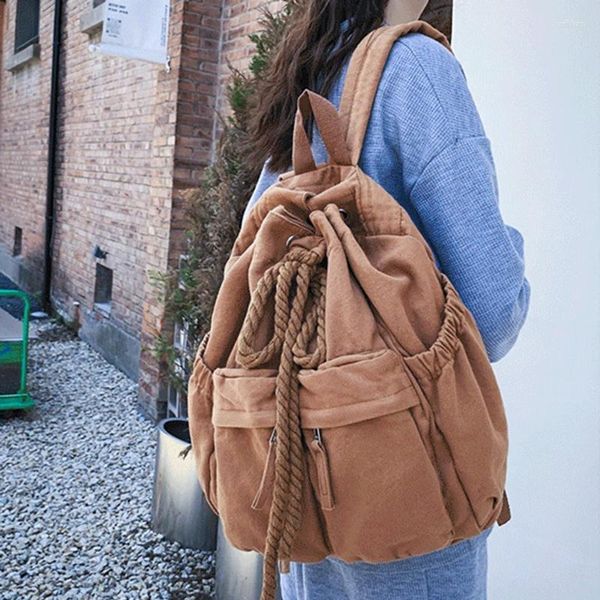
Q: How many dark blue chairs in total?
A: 0